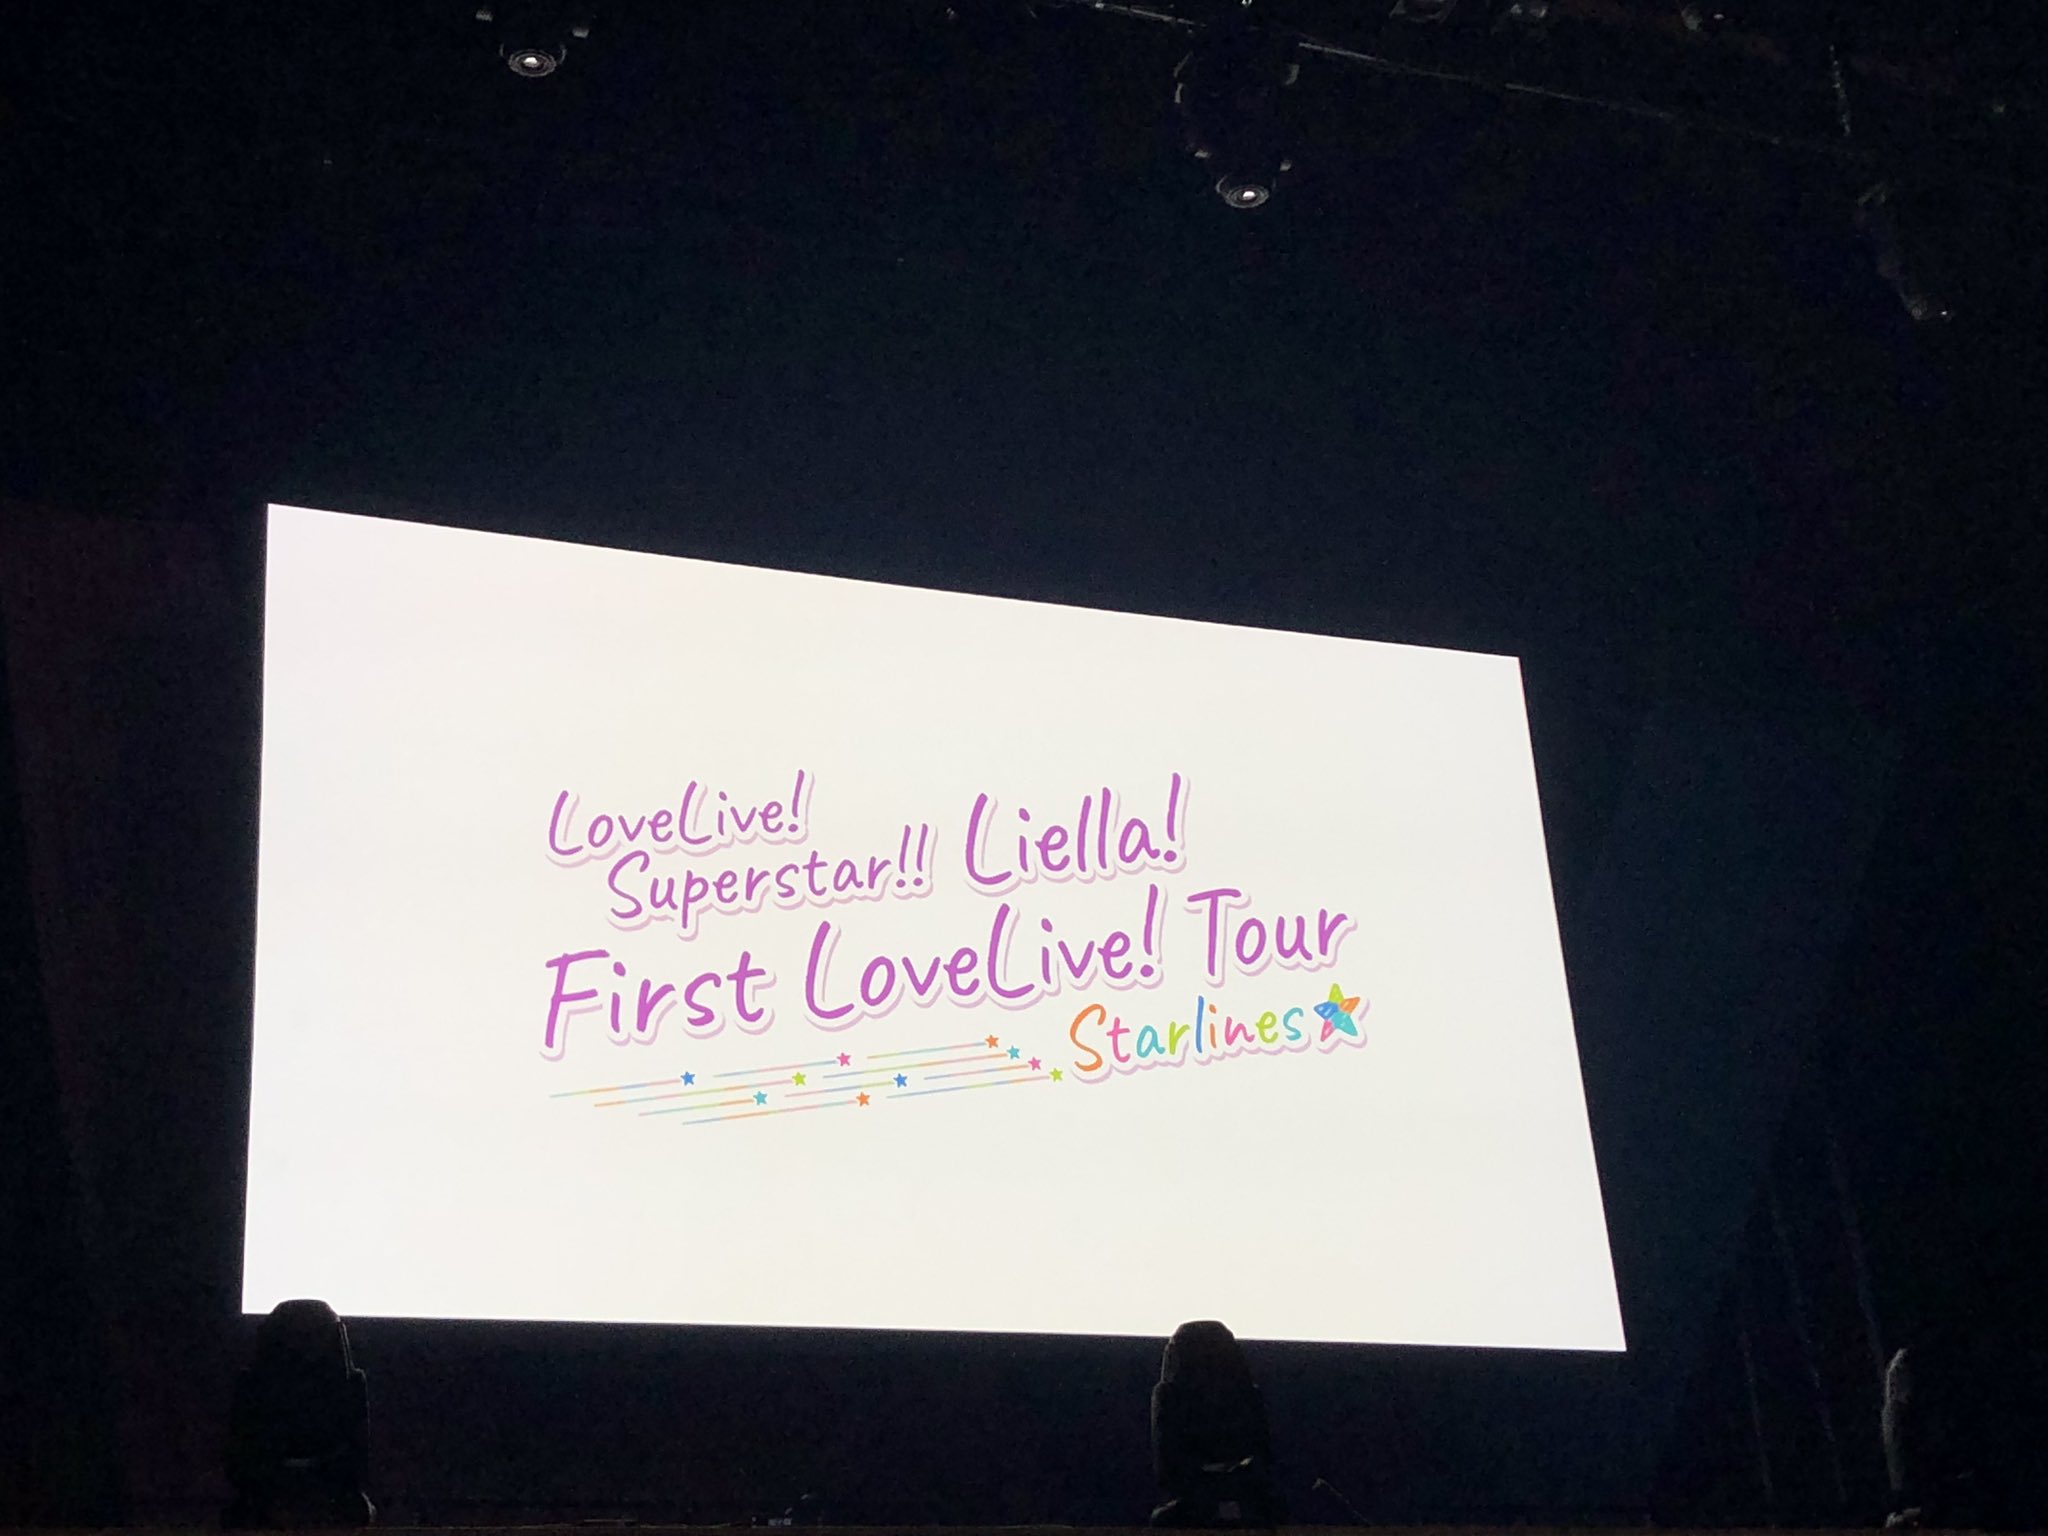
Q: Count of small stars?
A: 10